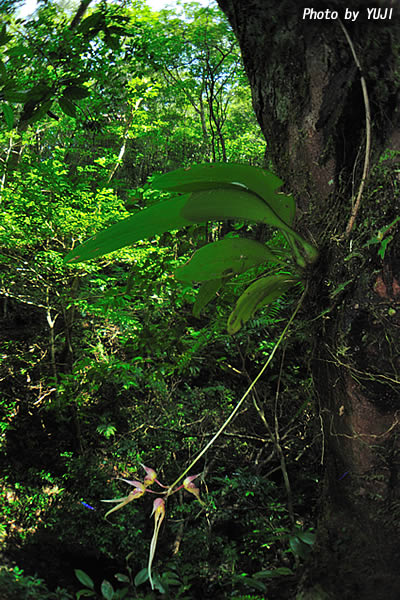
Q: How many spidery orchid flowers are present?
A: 4